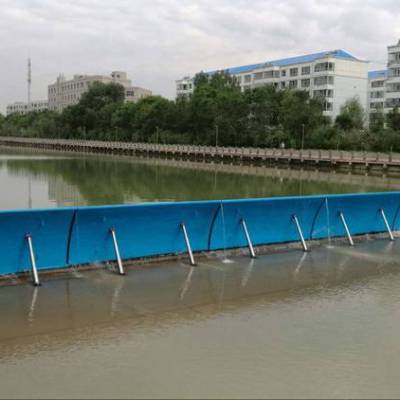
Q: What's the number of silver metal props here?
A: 7